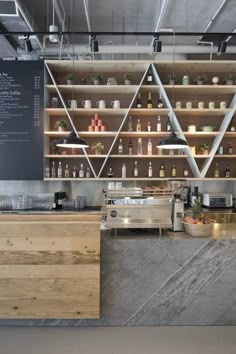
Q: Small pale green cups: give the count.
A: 5